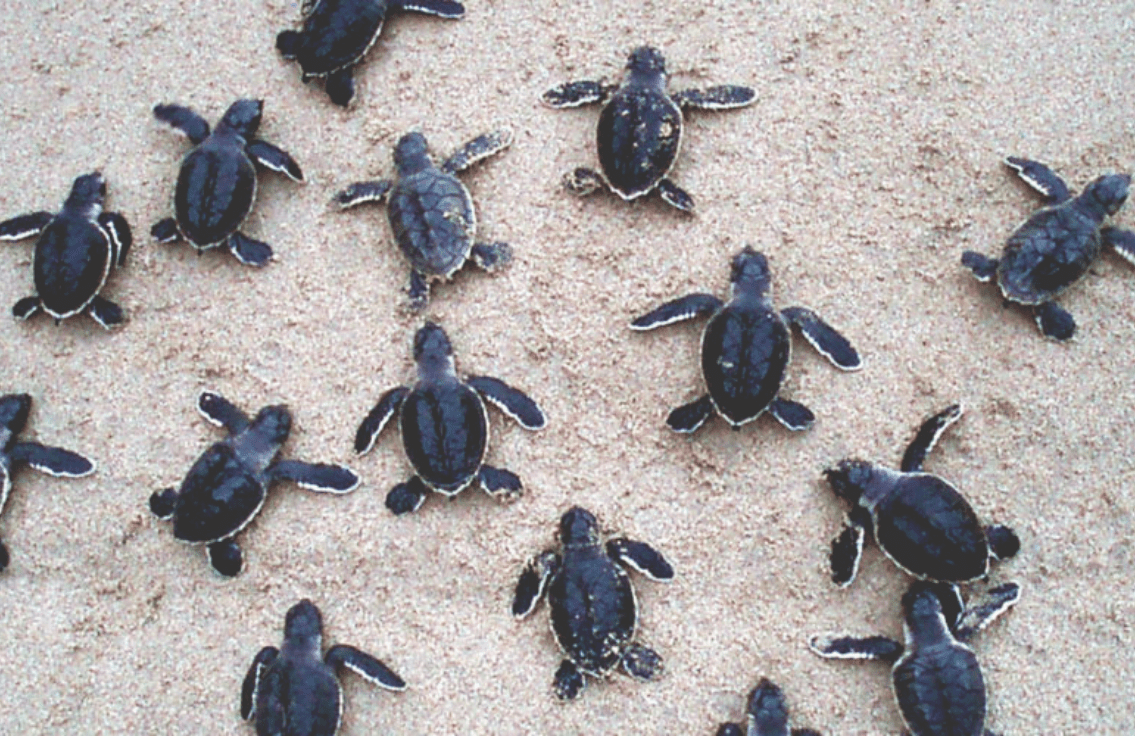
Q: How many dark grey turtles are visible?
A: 15